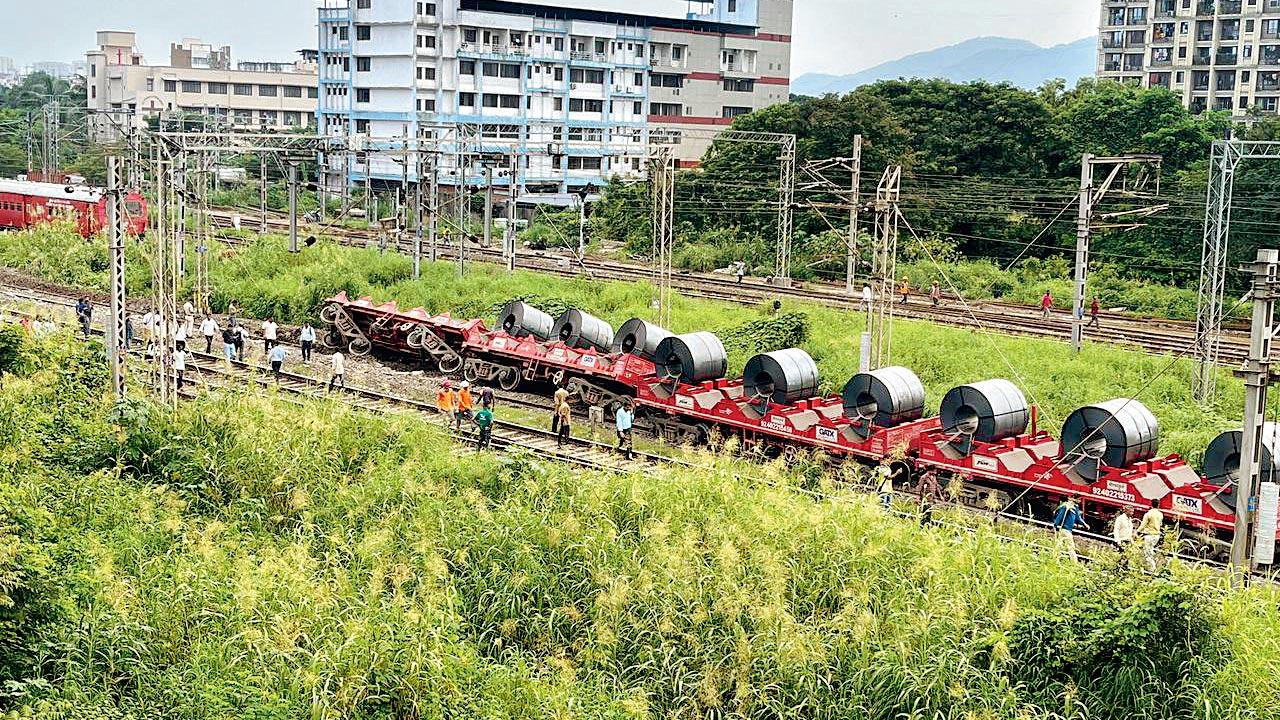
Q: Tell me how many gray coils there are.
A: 9